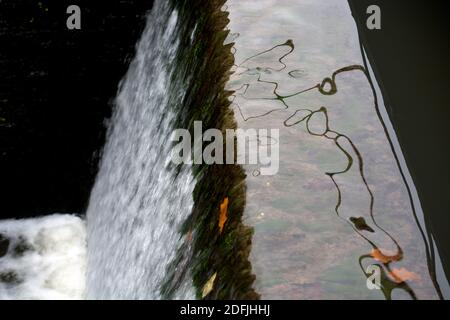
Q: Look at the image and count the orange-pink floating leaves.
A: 2